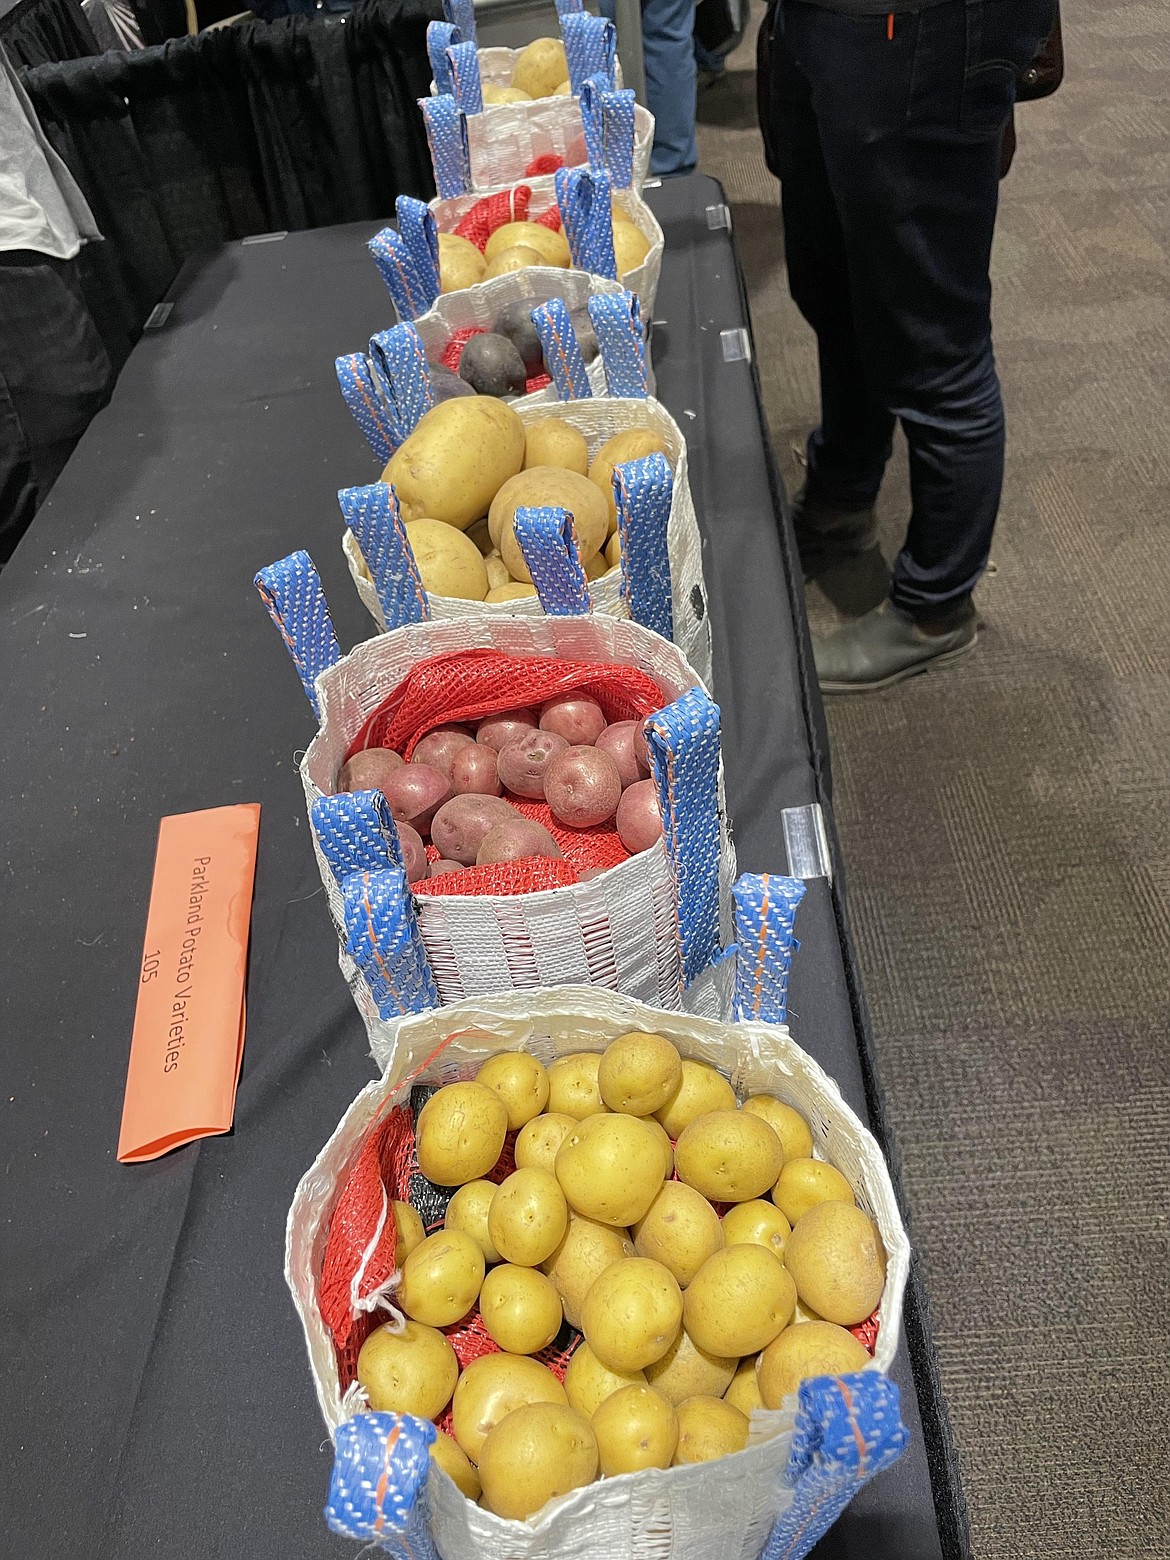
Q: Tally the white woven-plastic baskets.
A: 7